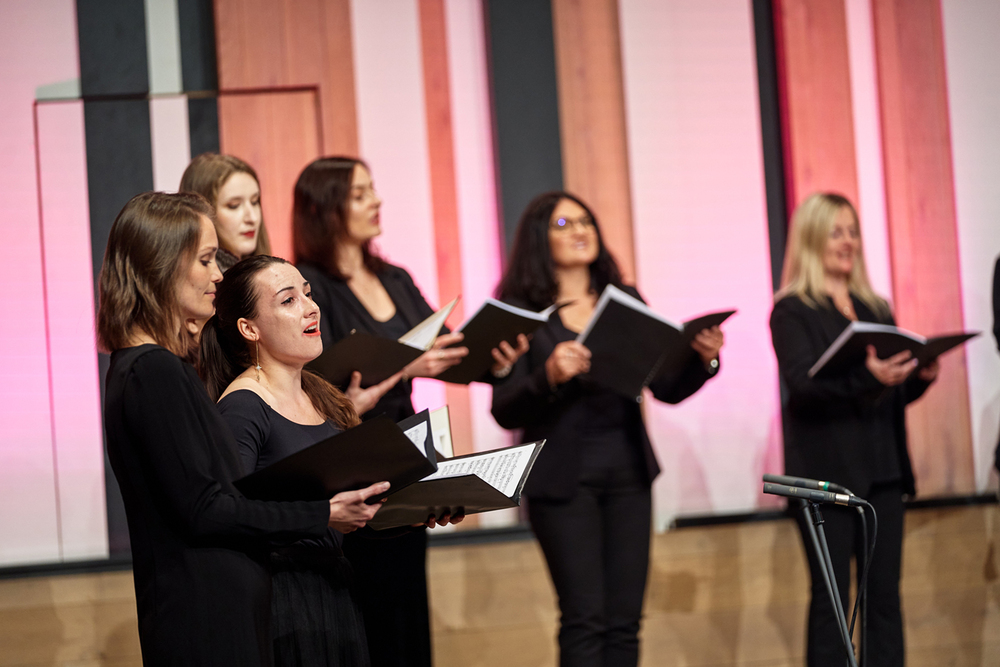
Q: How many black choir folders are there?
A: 6